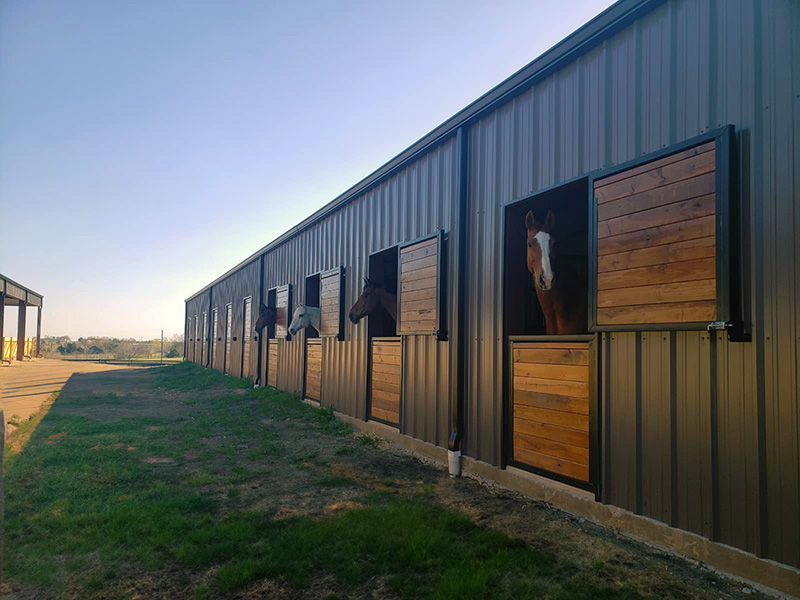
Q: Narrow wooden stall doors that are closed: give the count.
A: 6